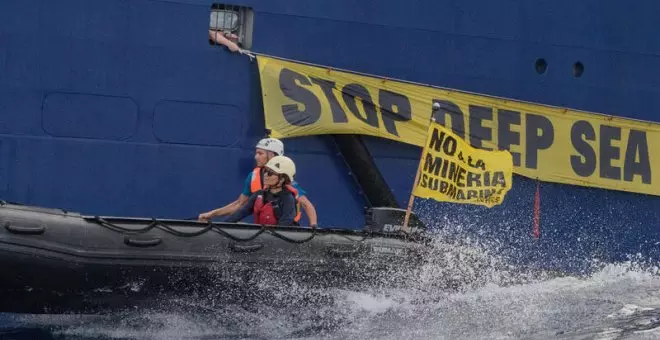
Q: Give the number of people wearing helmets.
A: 2